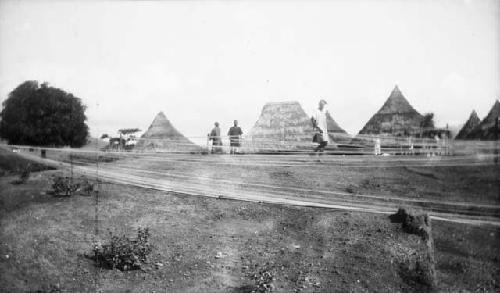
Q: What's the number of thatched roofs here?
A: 6